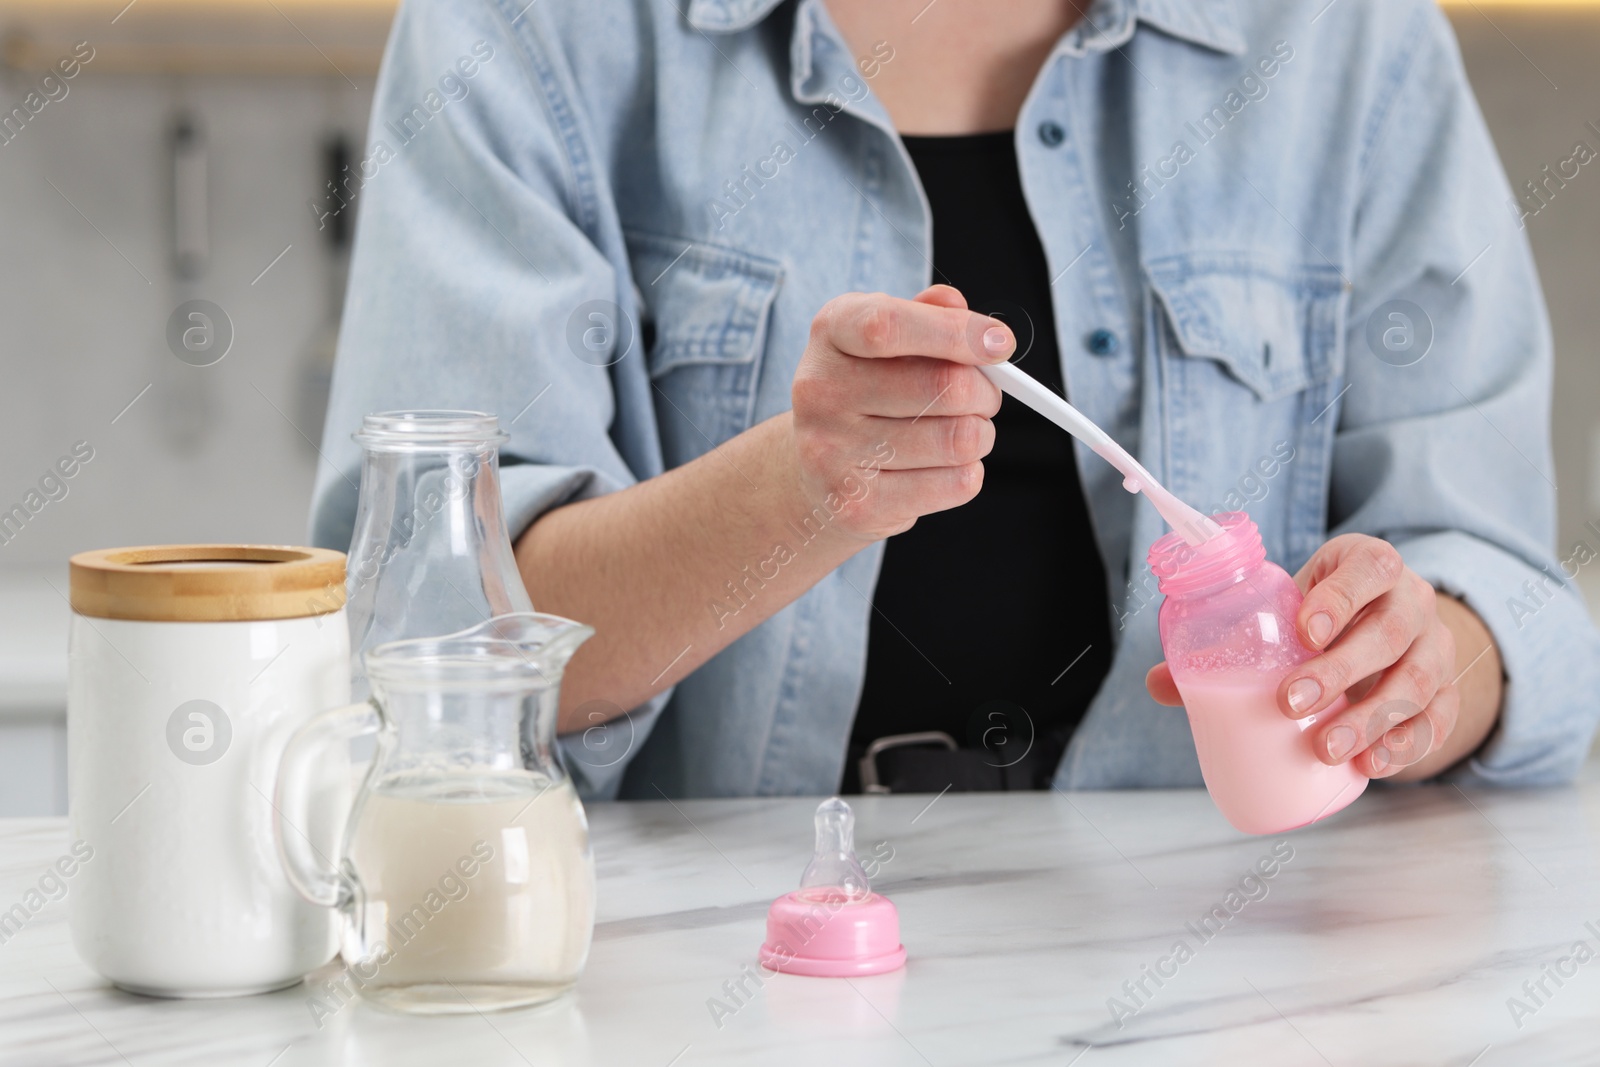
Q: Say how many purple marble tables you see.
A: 0